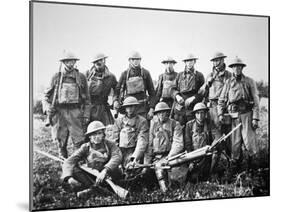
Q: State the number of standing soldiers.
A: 7